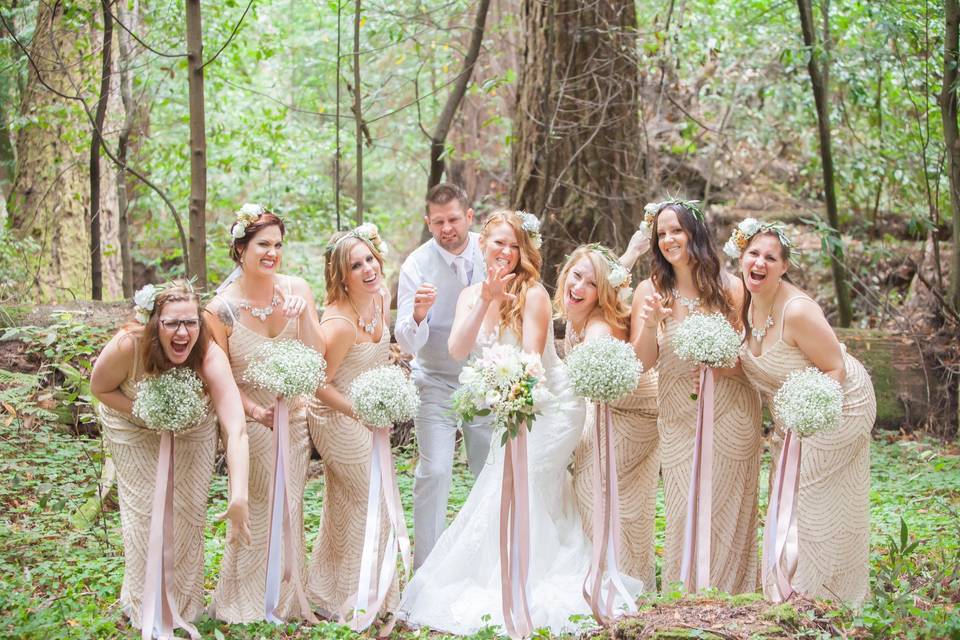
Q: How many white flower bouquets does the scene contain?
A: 7